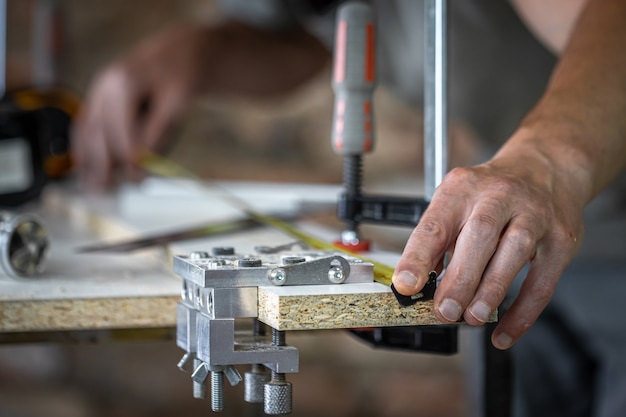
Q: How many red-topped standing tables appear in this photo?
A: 0